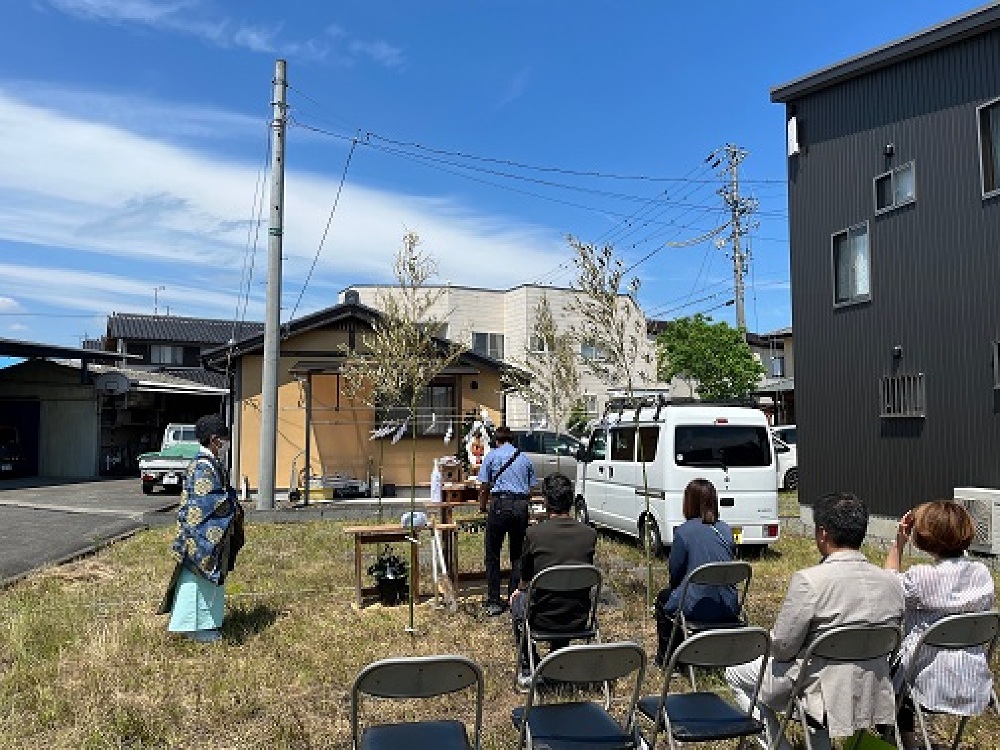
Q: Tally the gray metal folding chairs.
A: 7